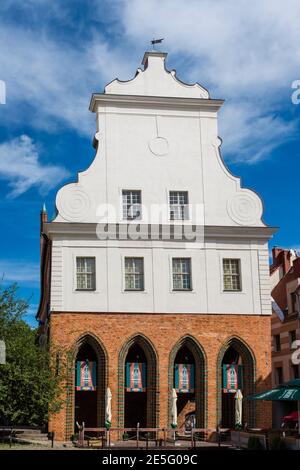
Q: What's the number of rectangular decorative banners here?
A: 4